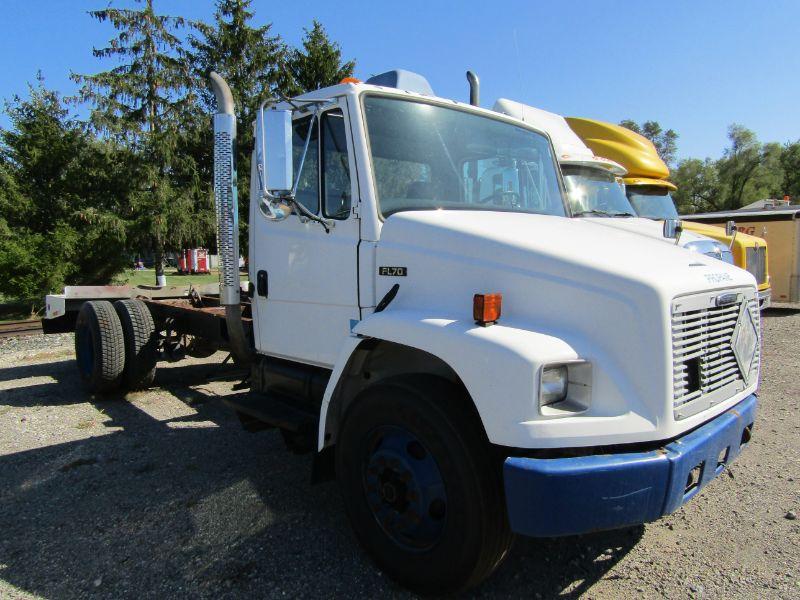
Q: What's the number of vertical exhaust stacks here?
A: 2